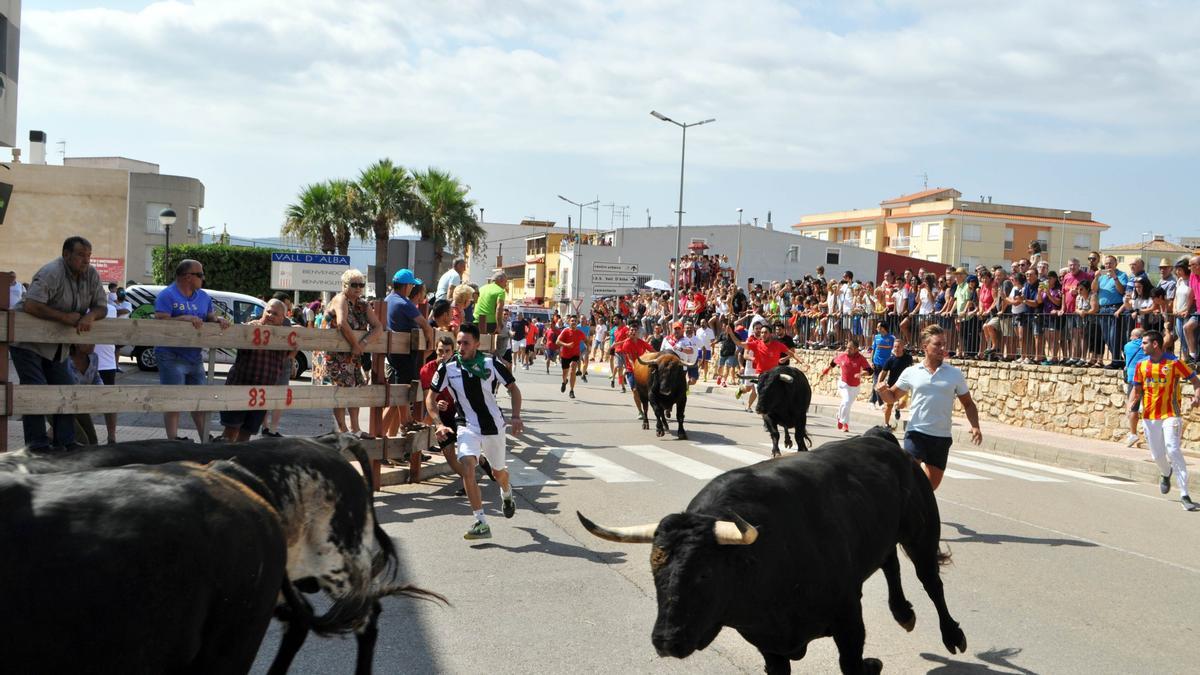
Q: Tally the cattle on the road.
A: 5